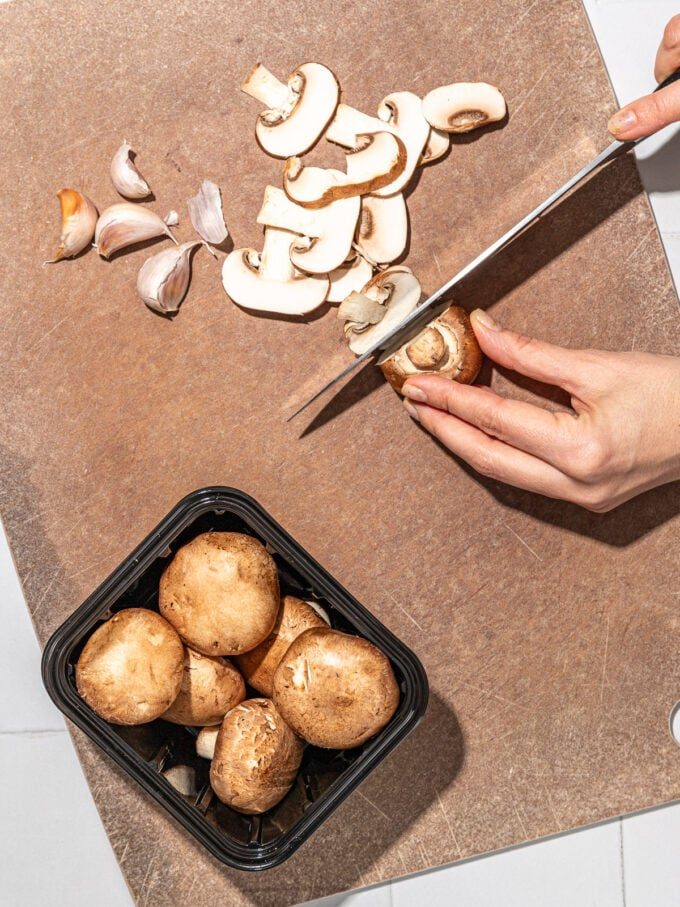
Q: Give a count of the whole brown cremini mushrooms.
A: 6